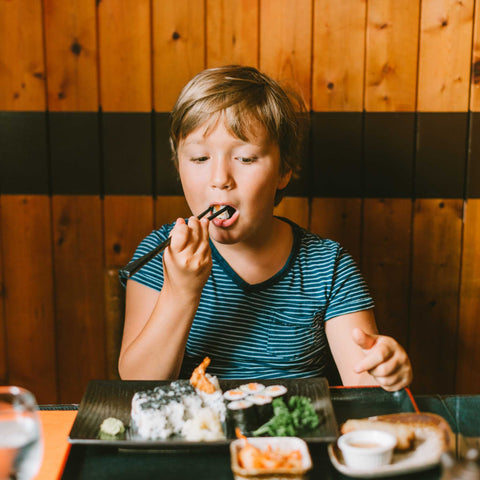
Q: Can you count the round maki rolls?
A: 5